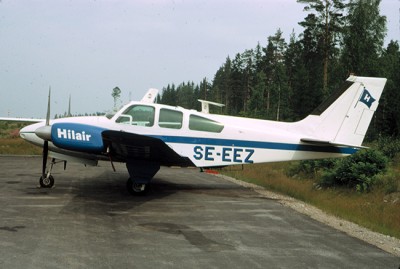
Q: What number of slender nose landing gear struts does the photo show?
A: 1